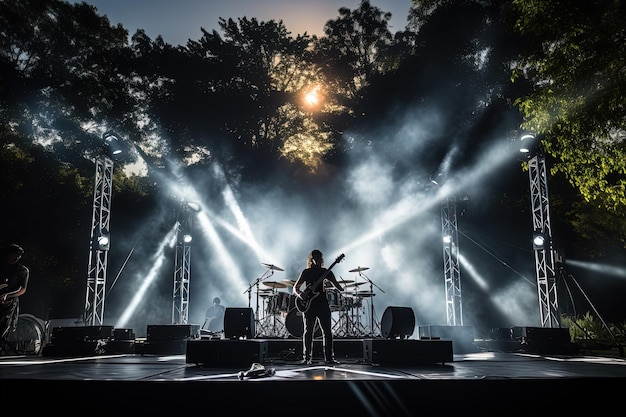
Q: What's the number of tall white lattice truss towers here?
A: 4